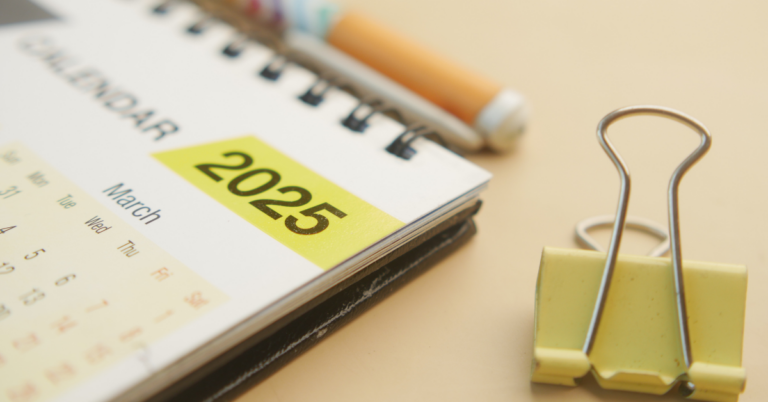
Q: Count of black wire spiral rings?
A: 7